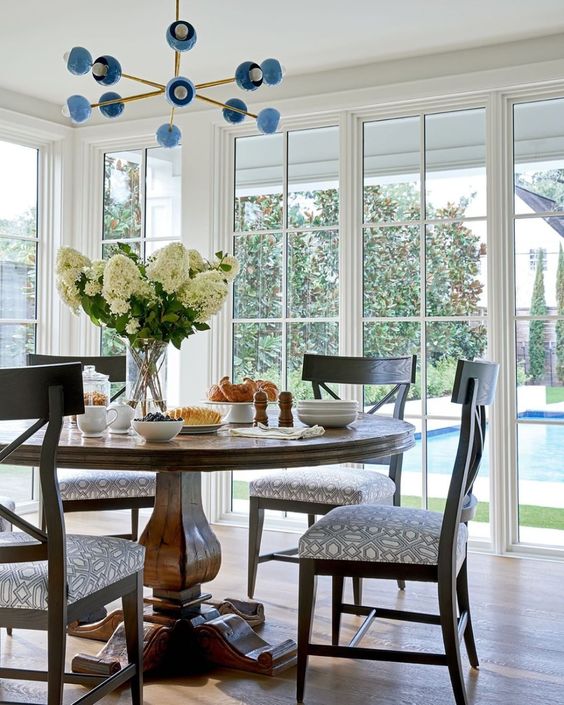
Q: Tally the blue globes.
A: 11